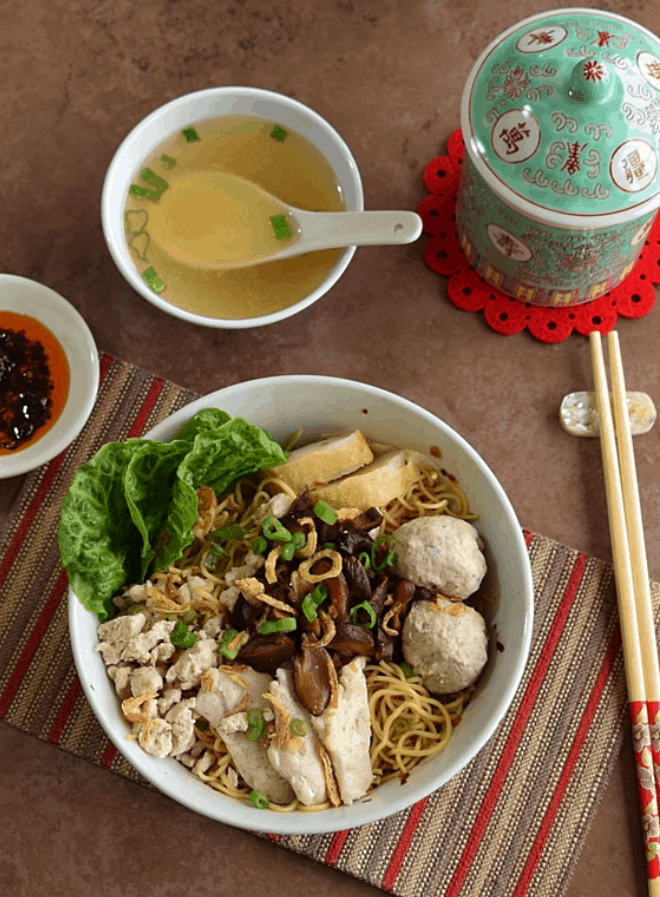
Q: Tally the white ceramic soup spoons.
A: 1